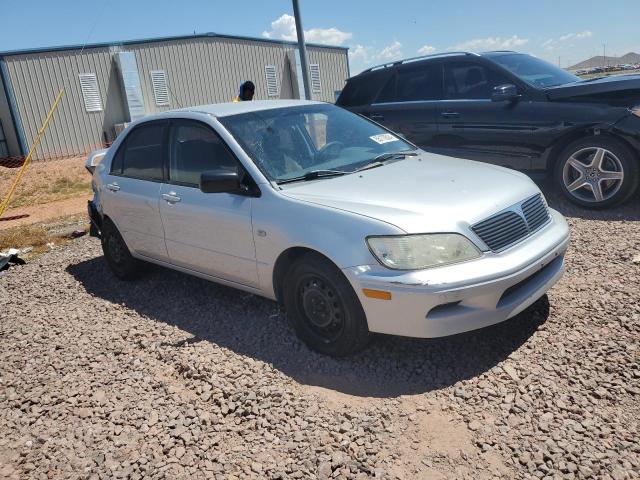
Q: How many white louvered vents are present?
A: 4